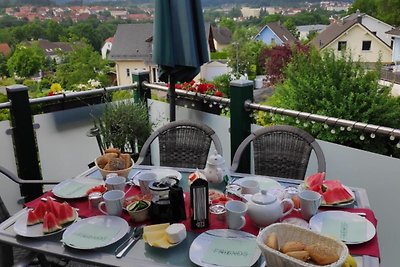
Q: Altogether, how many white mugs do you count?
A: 6